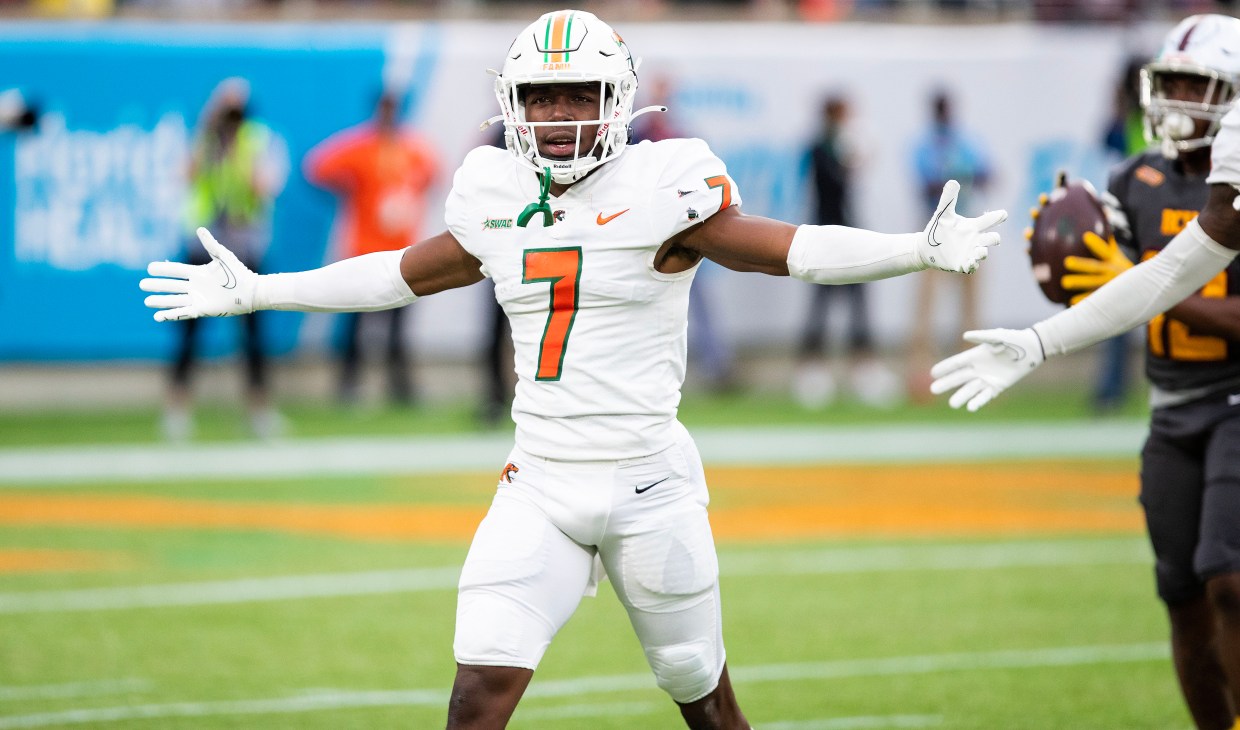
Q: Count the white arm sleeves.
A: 3